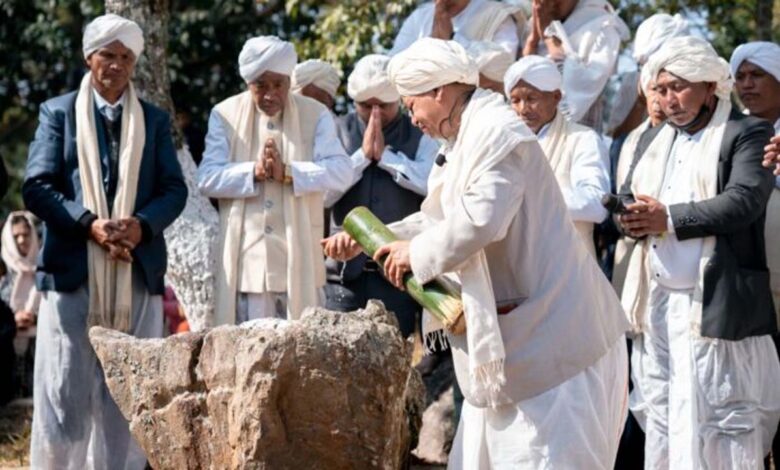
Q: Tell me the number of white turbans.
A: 11